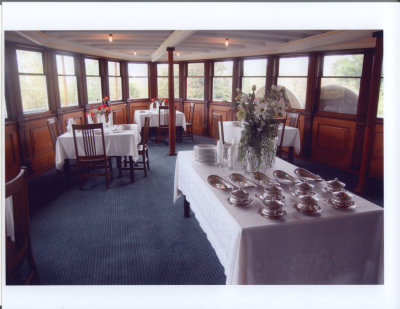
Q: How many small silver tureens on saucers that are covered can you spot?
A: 7